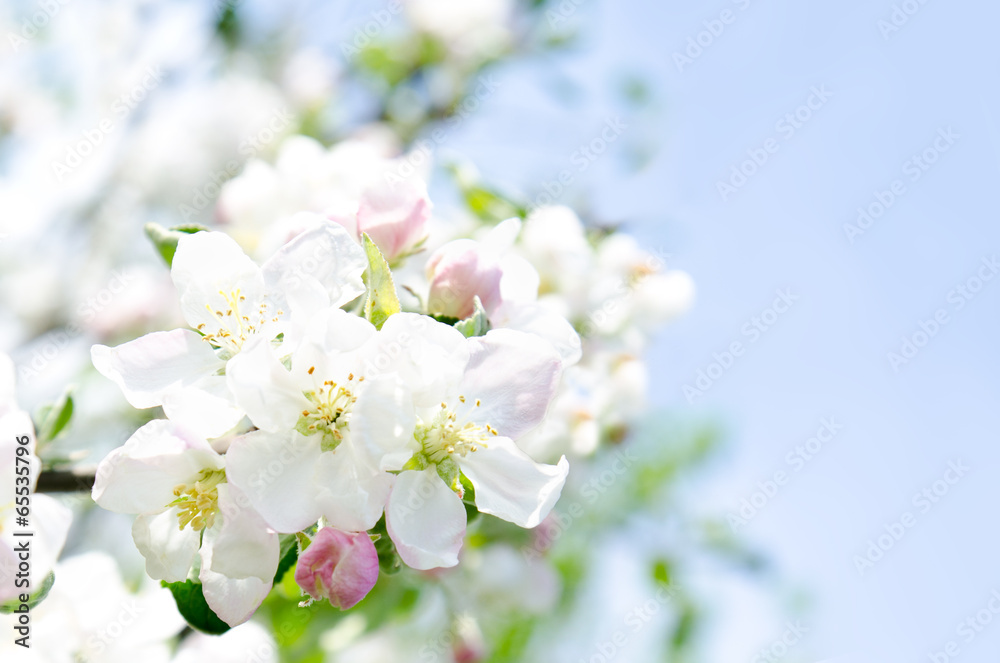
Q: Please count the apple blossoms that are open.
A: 4